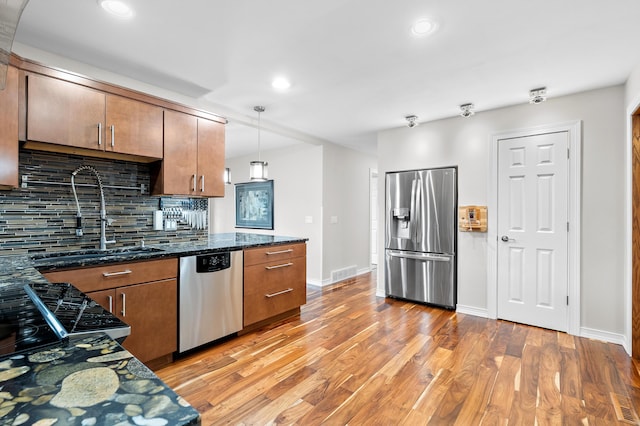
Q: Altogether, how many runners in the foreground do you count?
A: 0